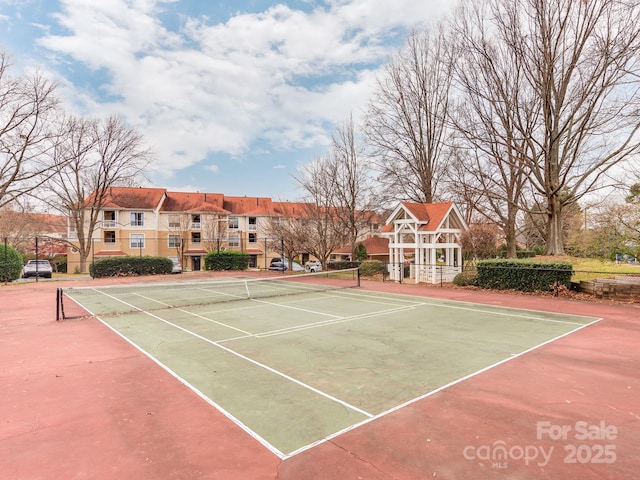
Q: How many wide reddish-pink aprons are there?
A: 1